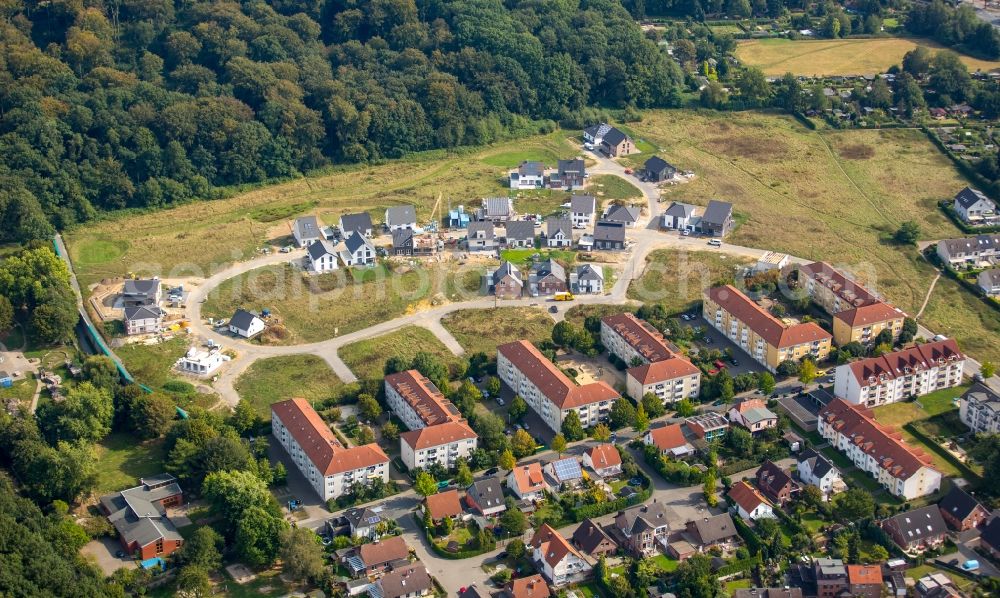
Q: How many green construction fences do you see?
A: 1